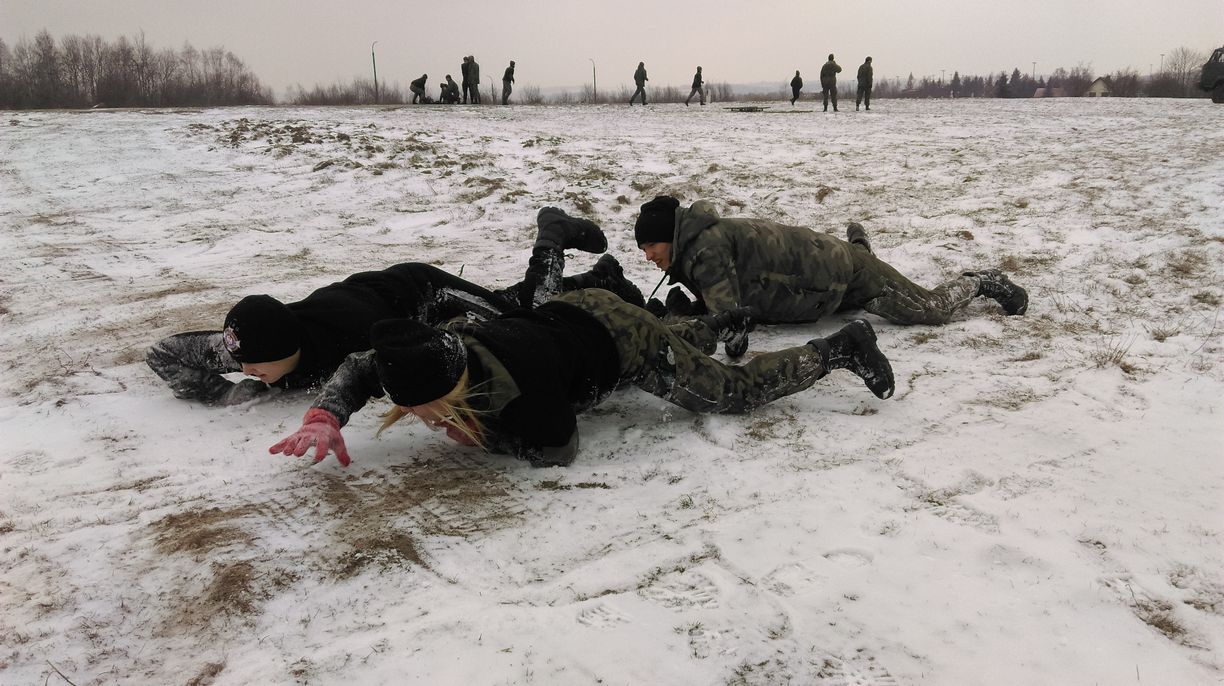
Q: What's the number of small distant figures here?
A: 11